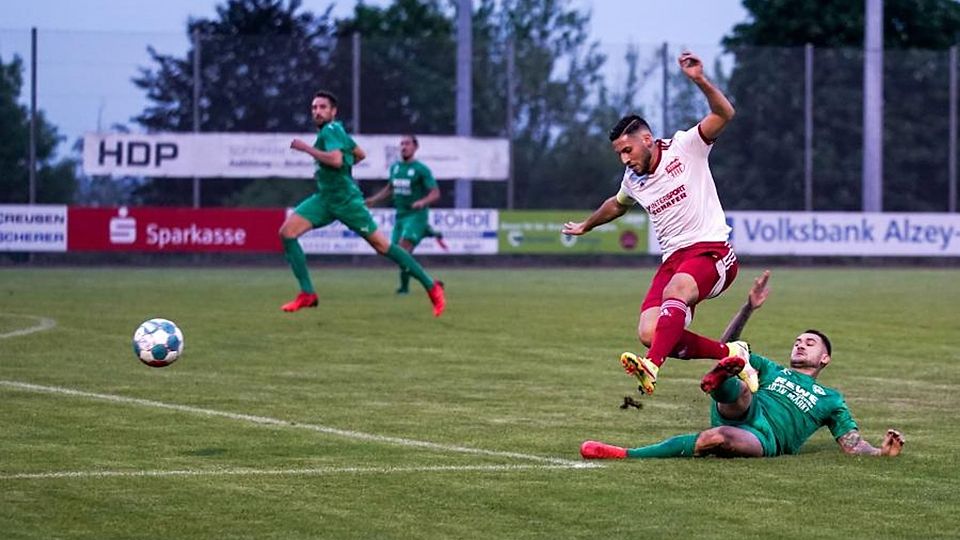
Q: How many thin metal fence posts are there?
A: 7